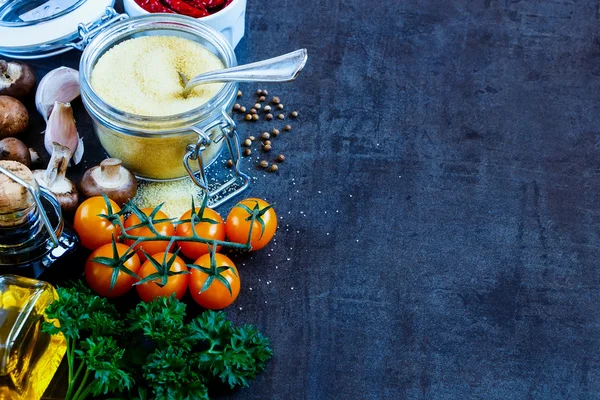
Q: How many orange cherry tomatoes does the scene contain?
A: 7